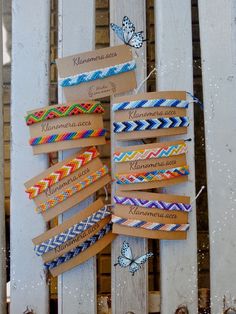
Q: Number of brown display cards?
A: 7